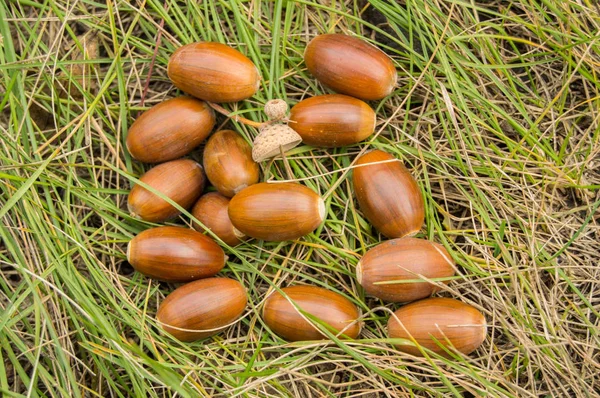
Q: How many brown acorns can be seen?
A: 14